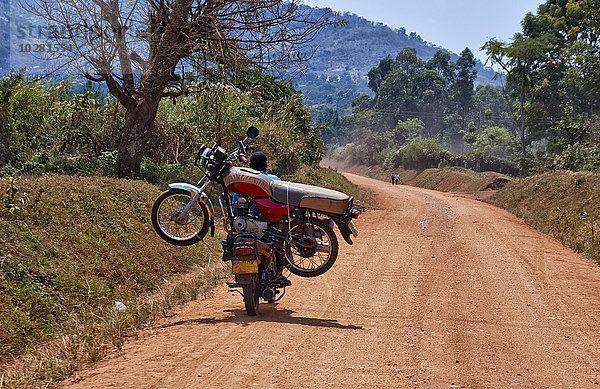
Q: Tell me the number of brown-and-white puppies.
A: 0